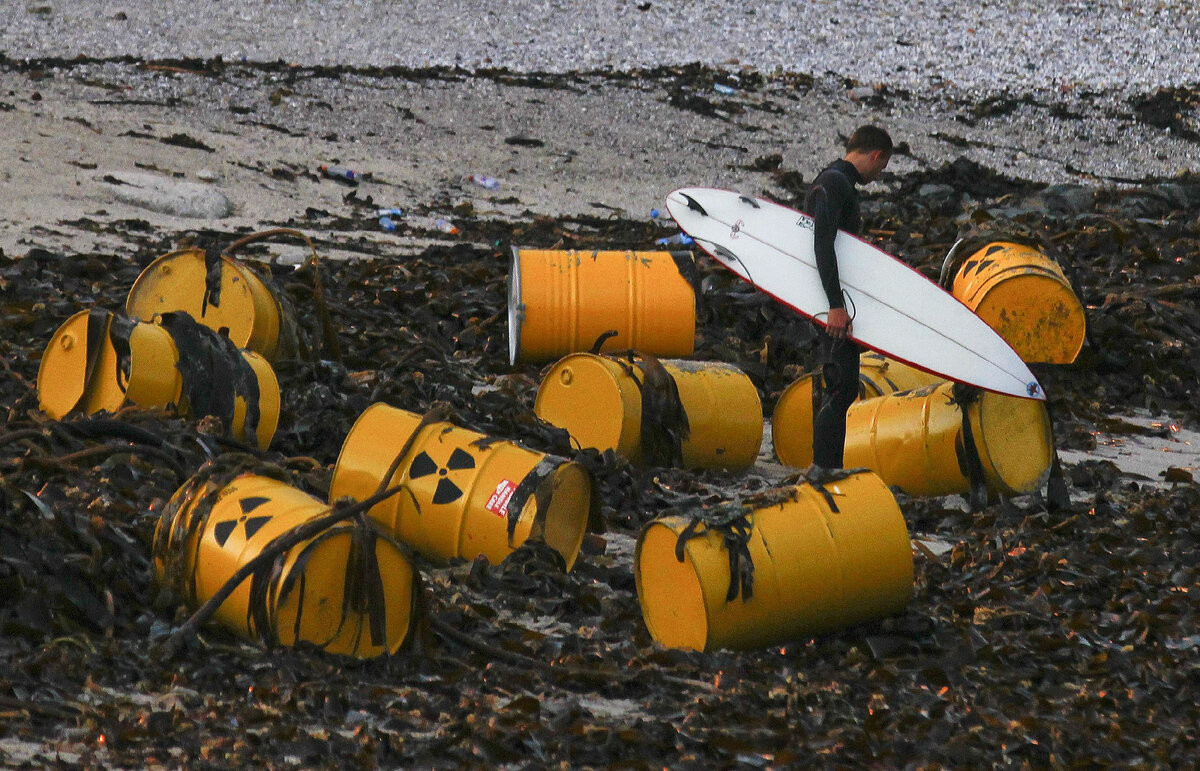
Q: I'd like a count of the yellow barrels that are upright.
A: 0